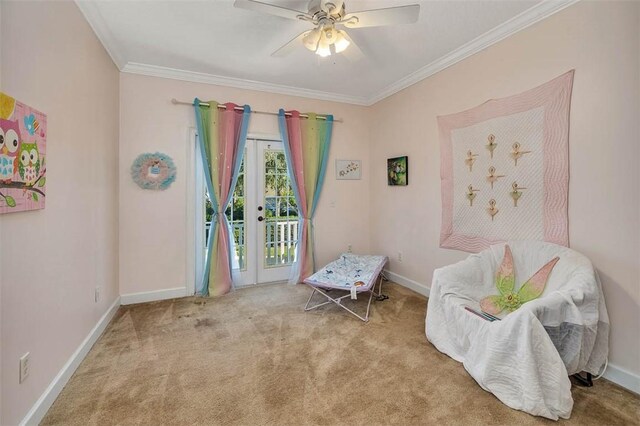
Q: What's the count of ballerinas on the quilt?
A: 7